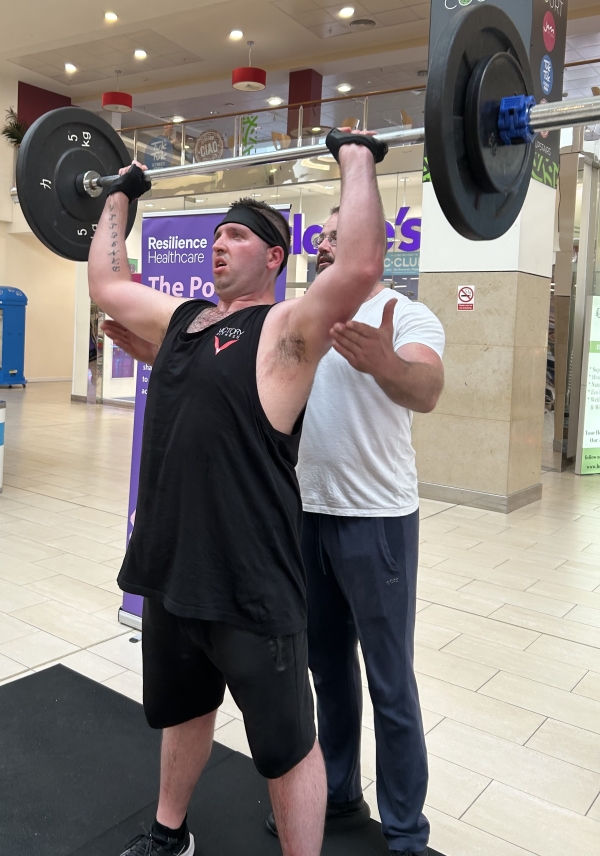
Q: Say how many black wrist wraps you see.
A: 2